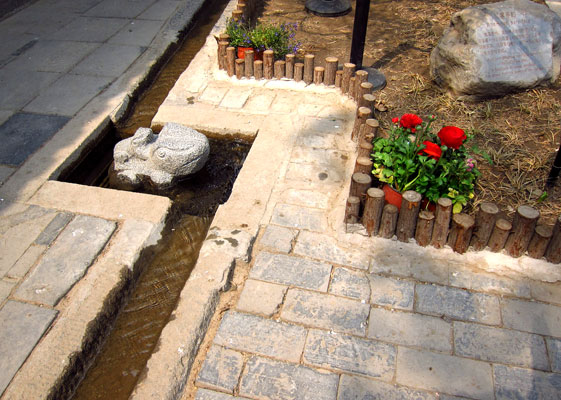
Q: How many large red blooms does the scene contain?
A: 3